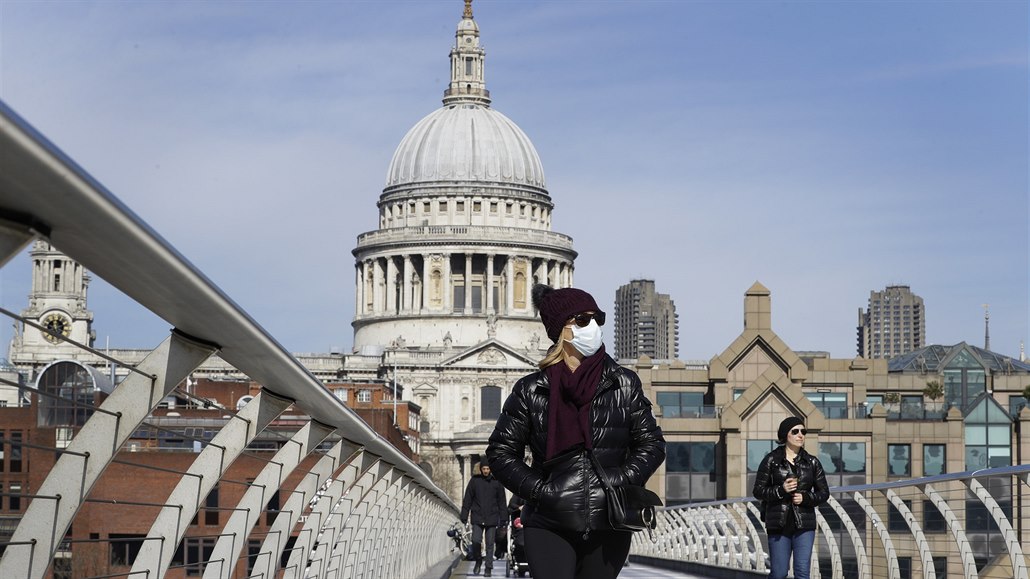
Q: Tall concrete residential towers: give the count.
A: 2